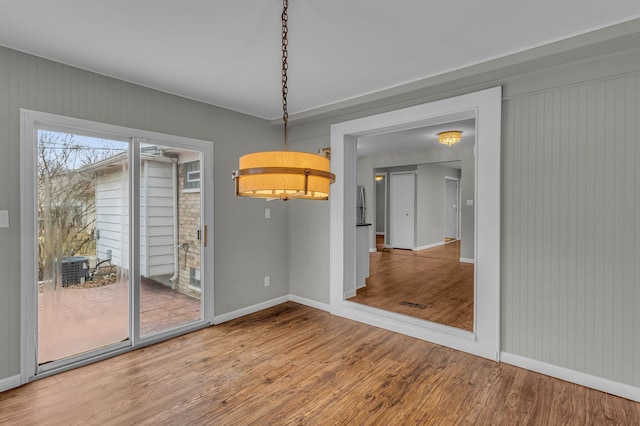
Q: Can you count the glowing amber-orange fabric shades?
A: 1